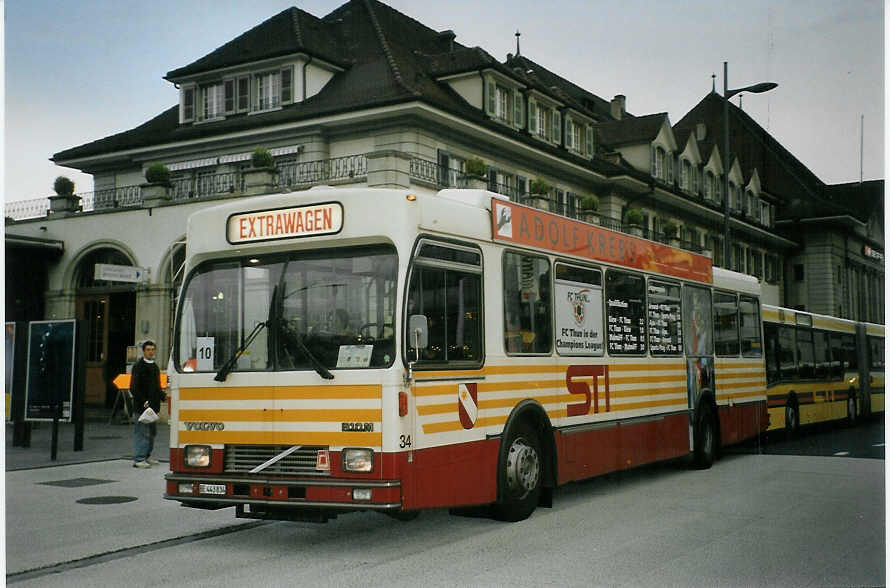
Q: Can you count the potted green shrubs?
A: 8